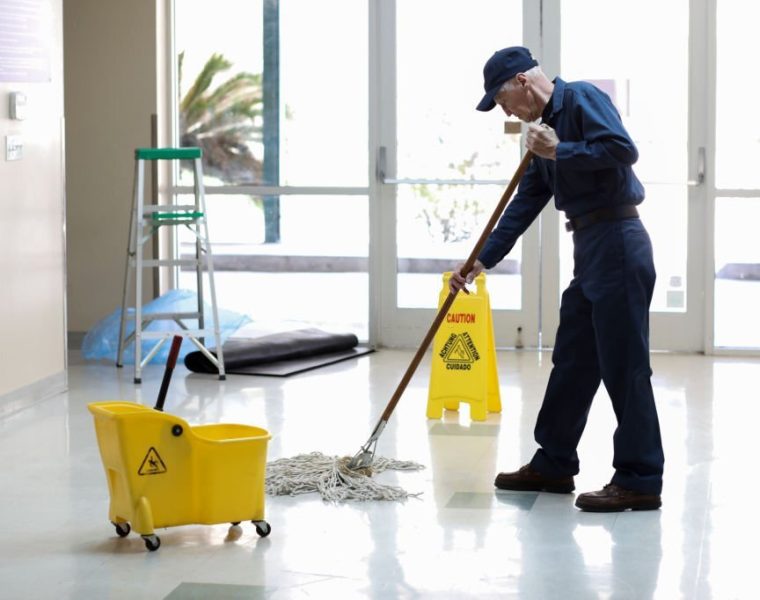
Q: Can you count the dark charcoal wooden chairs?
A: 0